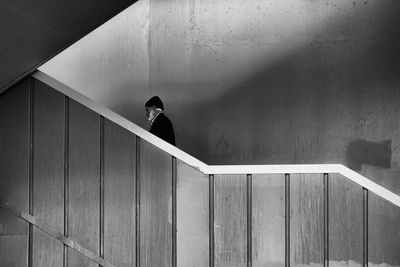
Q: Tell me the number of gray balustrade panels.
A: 11